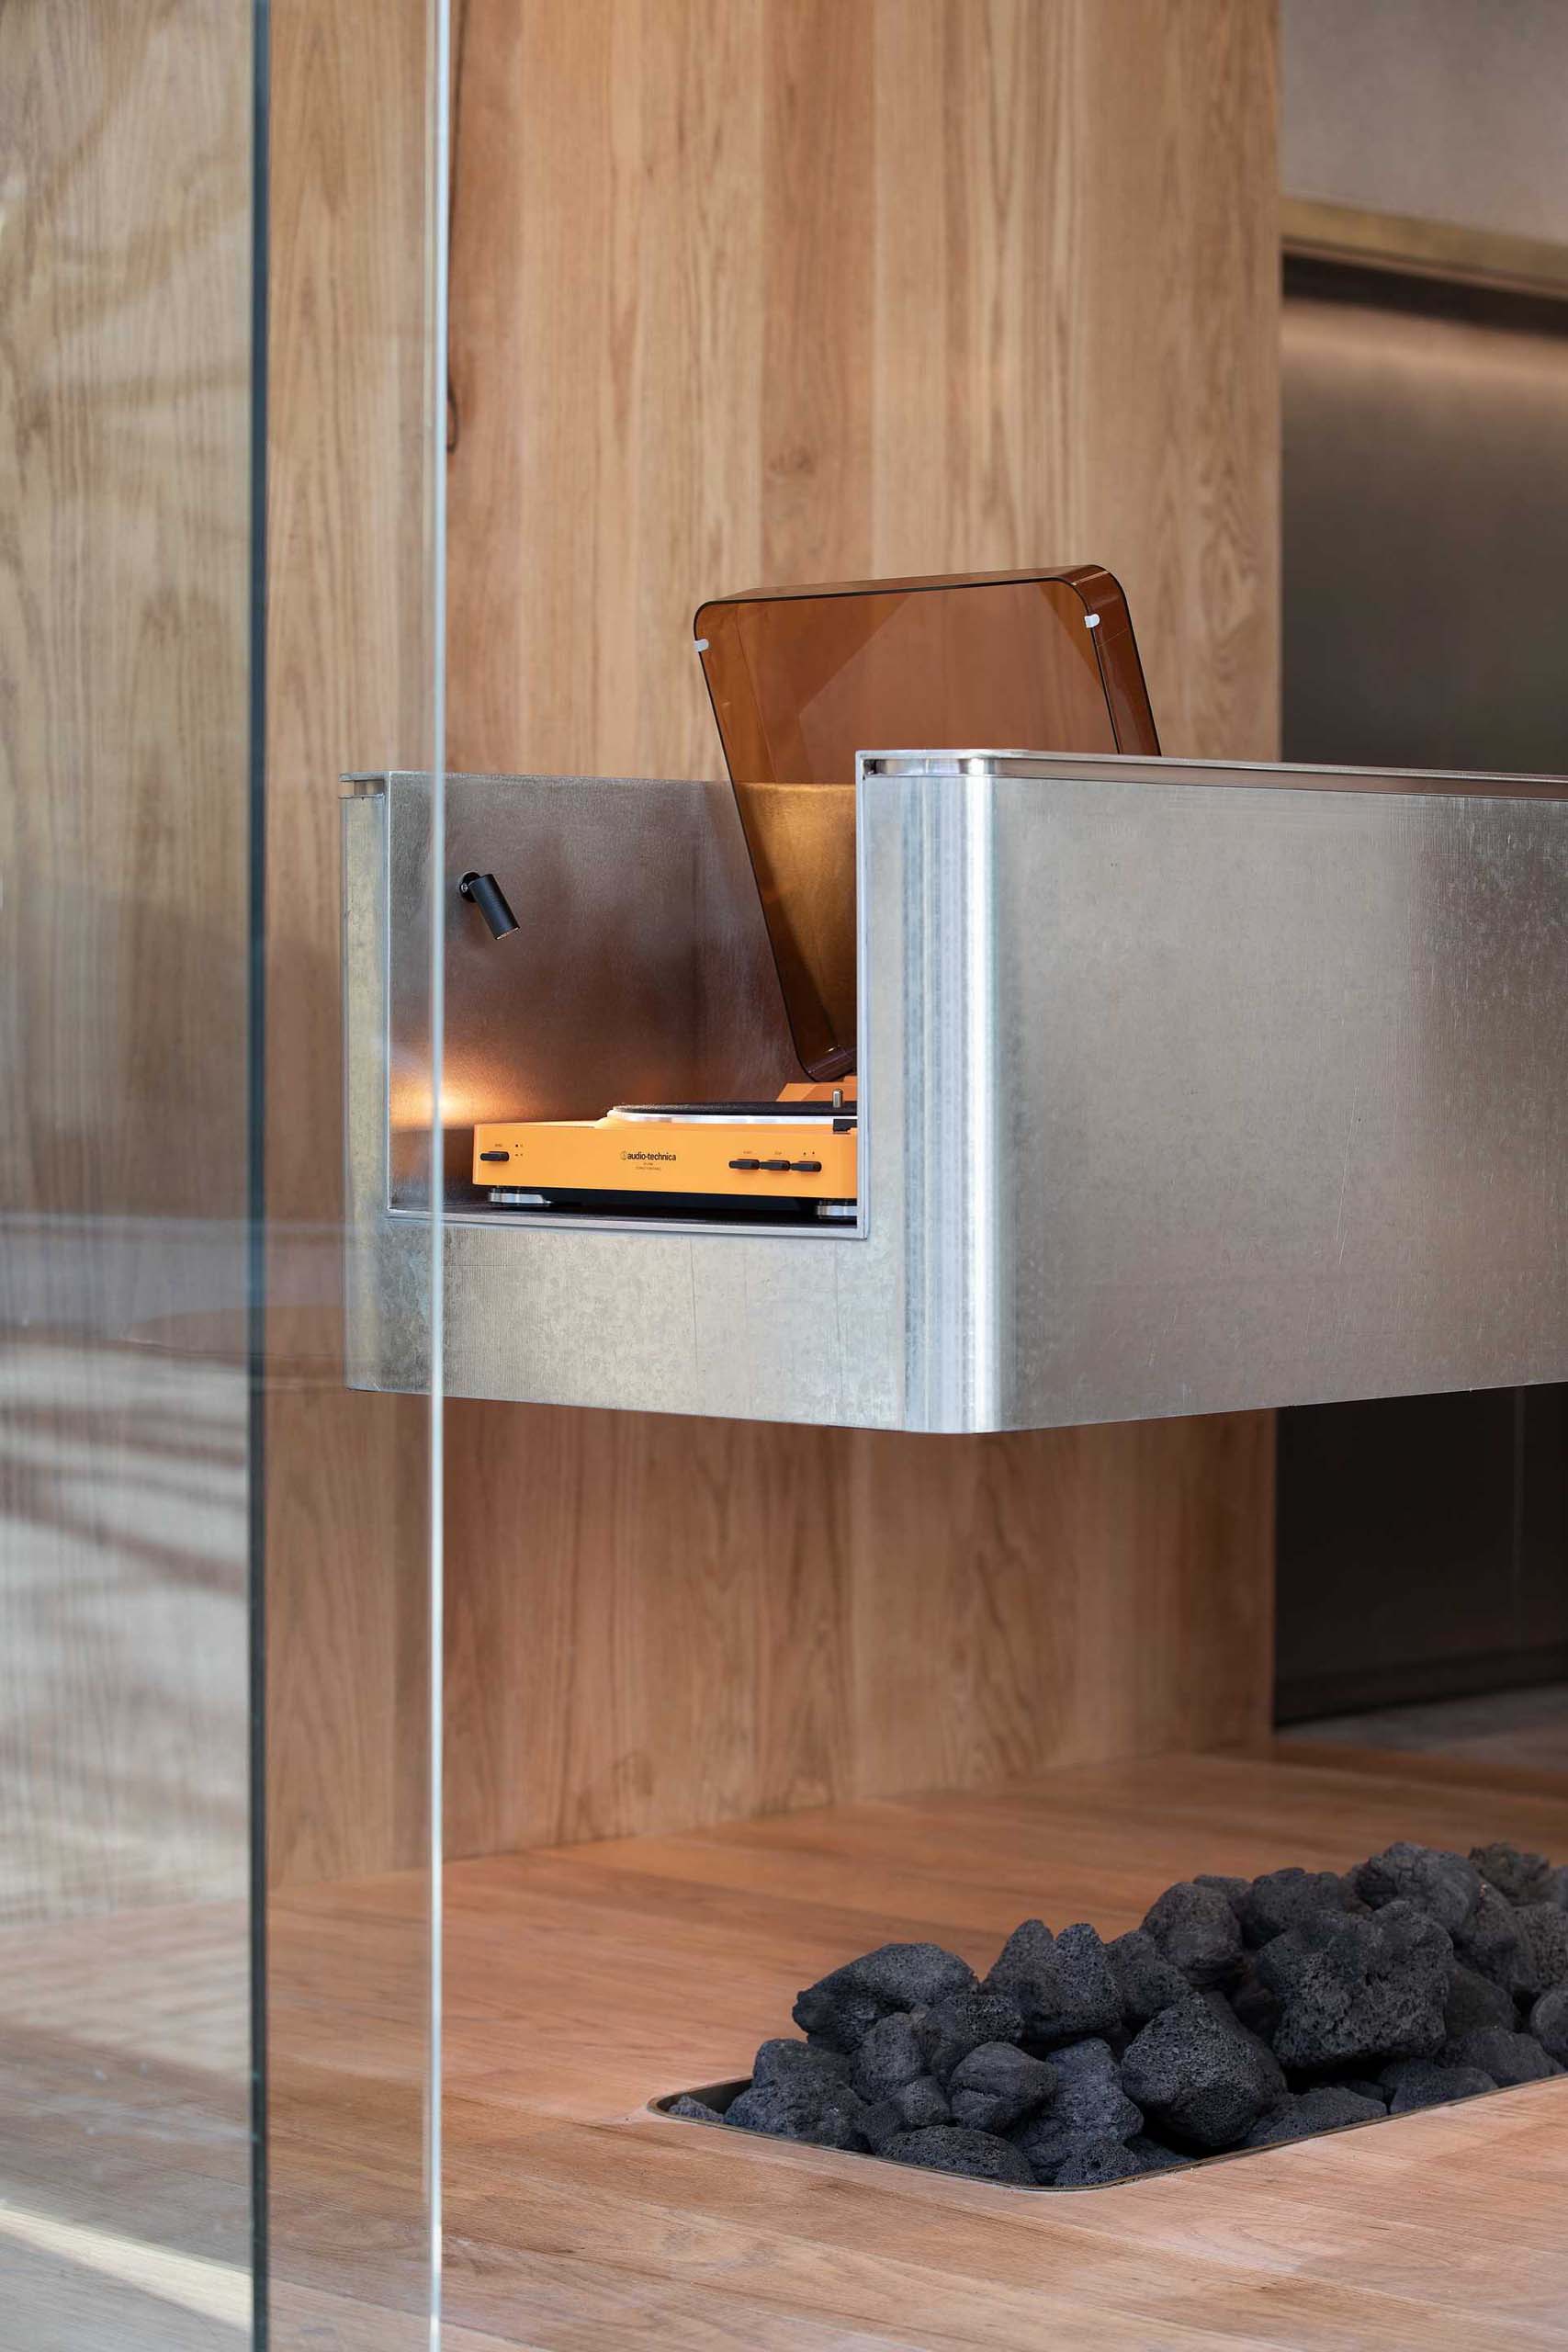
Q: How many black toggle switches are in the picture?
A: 4